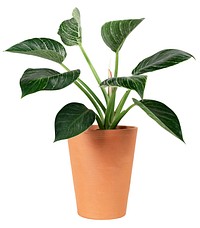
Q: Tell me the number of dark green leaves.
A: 8